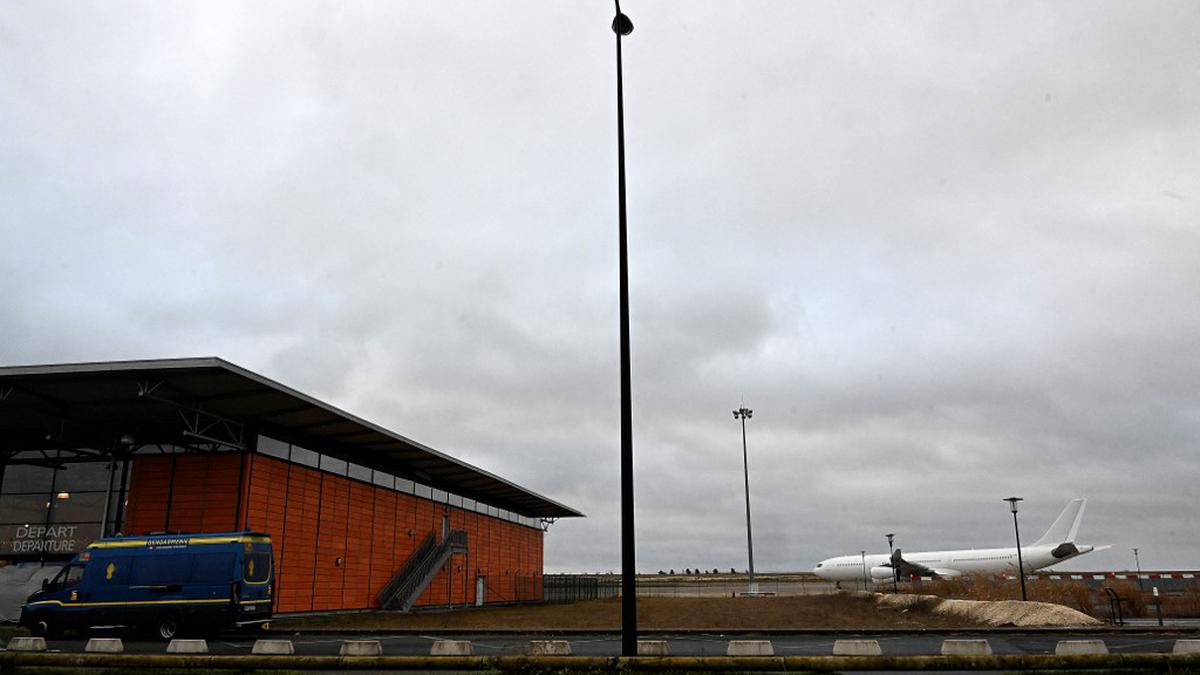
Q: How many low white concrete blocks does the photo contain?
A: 13